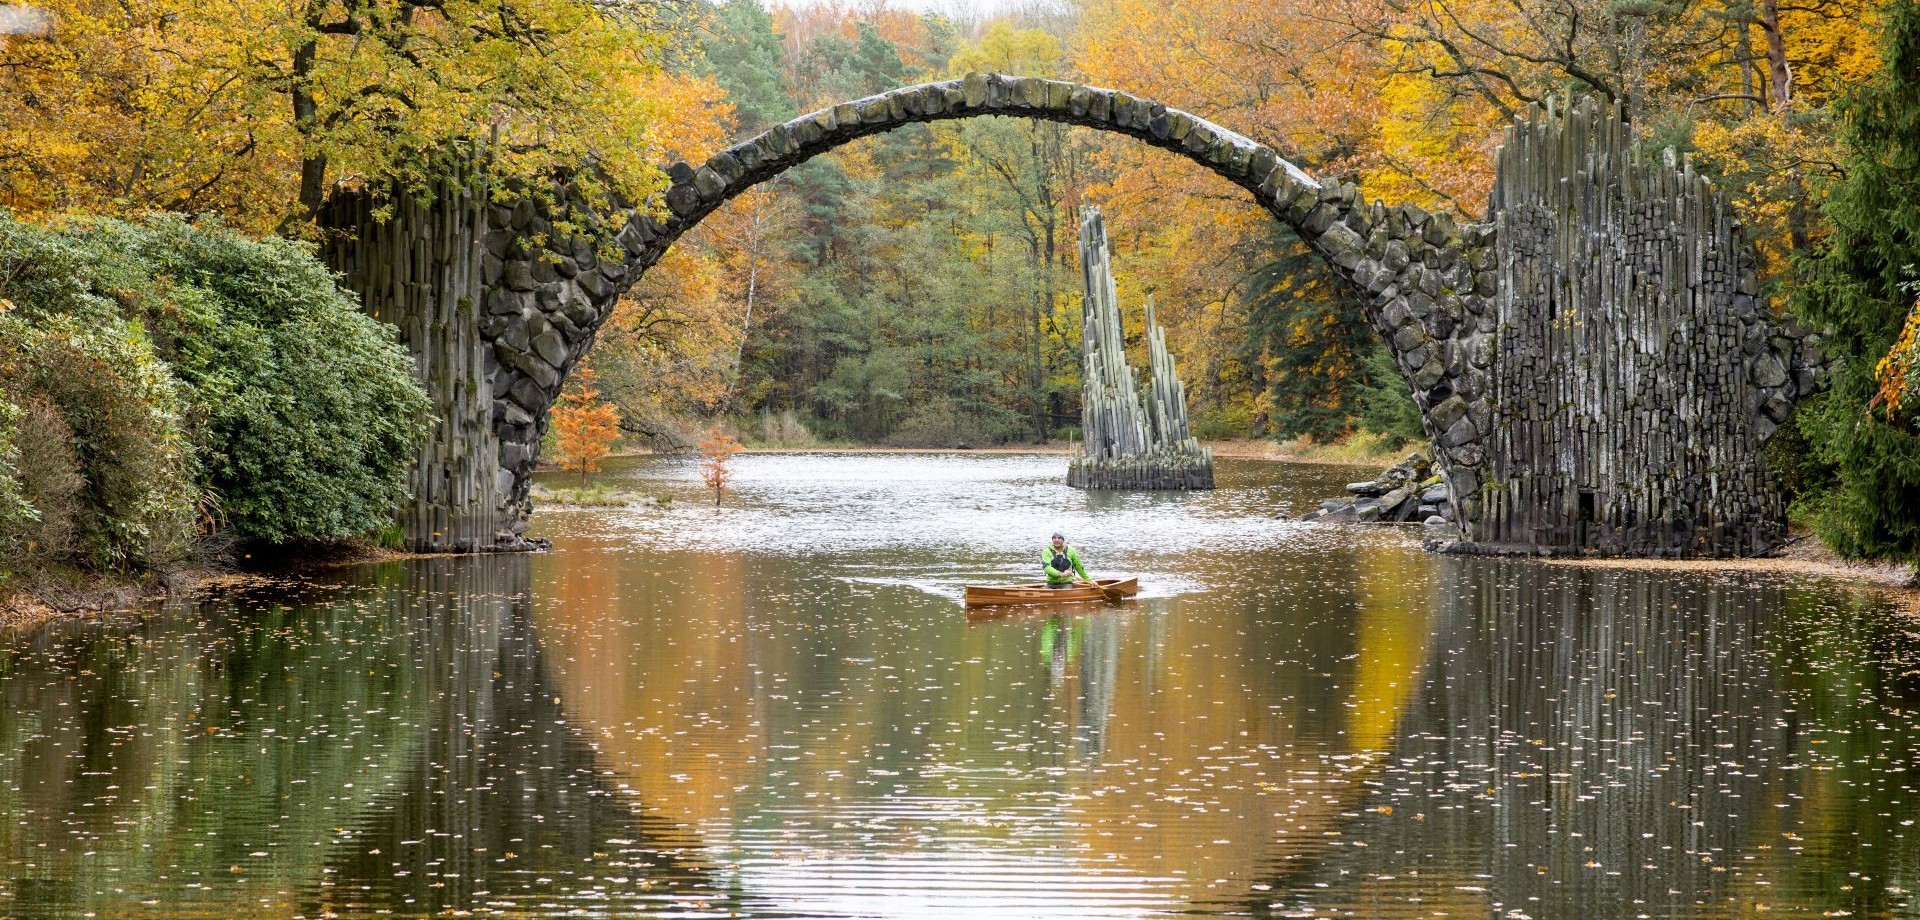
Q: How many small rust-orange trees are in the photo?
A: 2